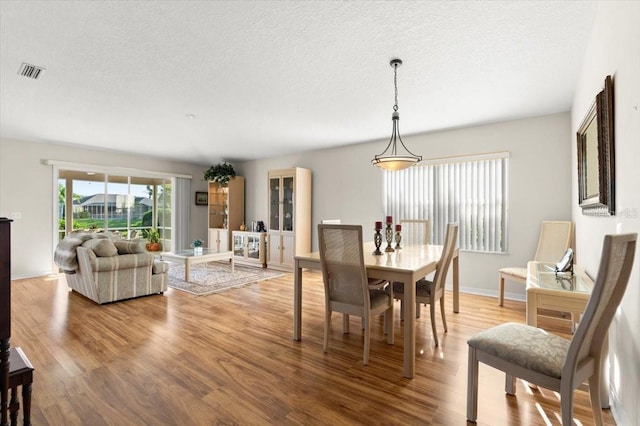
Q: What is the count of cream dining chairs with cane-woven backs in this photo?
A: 6